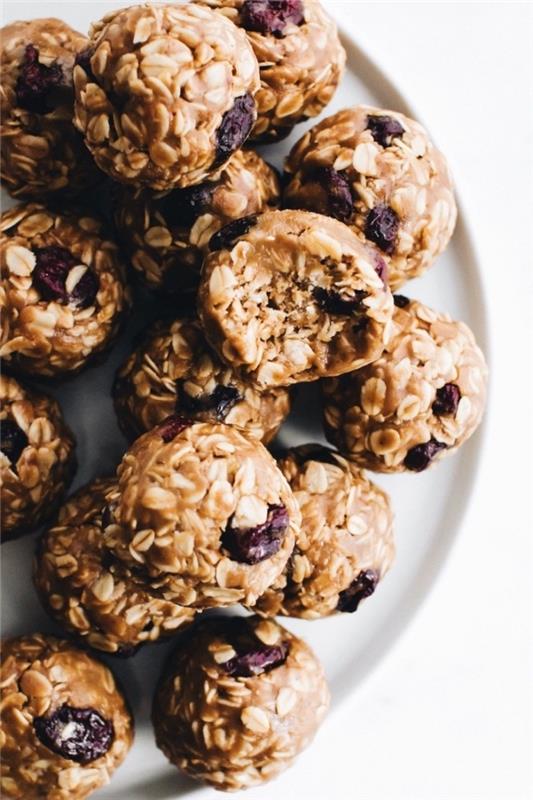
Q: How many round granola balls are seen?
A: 15